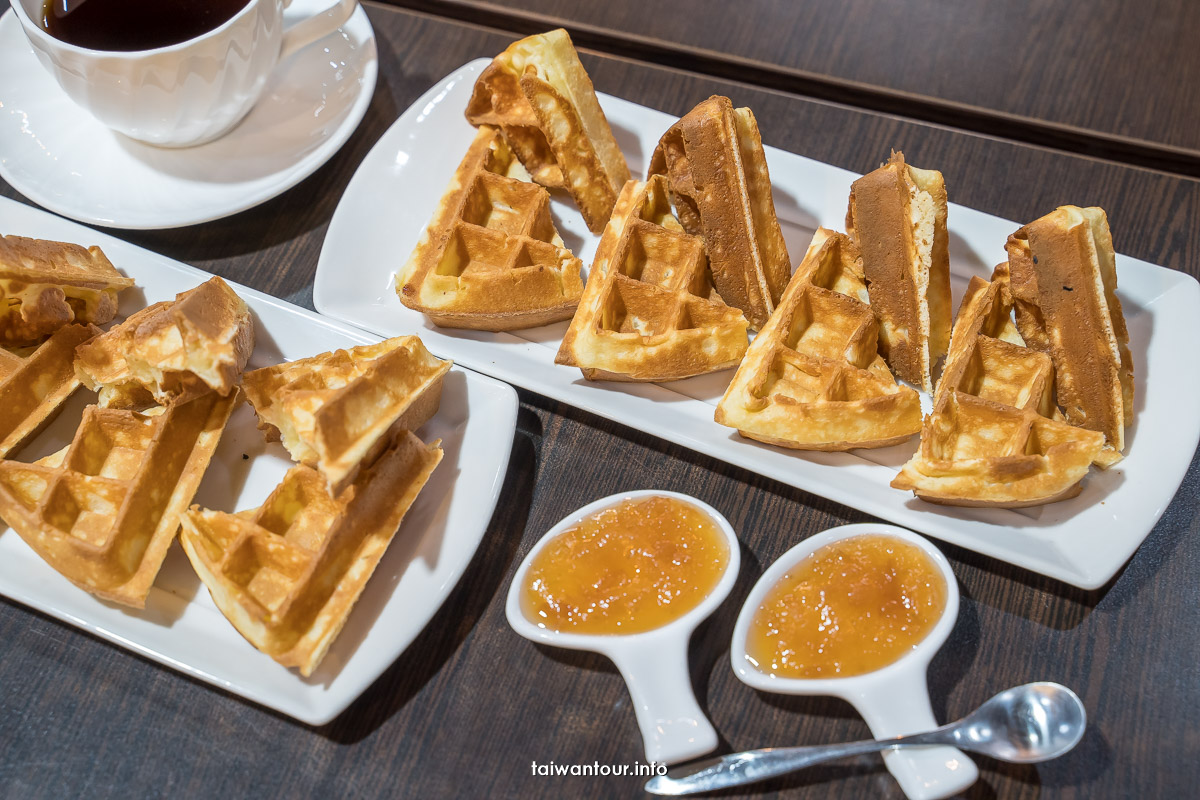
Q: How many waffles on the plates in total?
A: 14